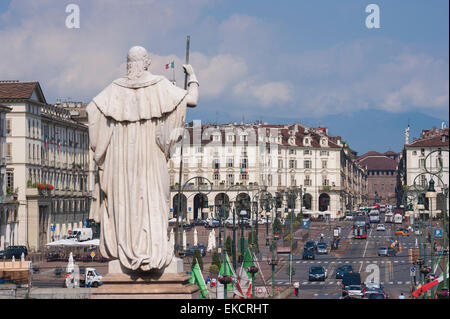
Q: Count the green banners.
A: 3